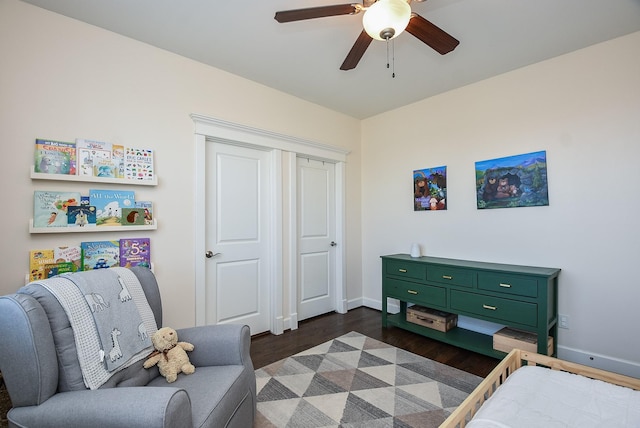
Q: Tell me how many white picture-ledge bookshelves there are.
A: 3